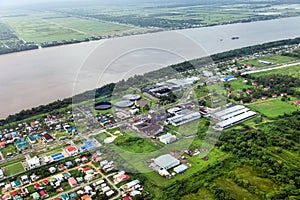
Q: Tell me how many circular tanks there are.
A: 3